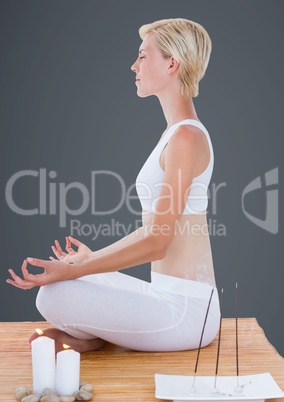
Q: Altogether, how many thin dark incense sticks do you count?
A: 3